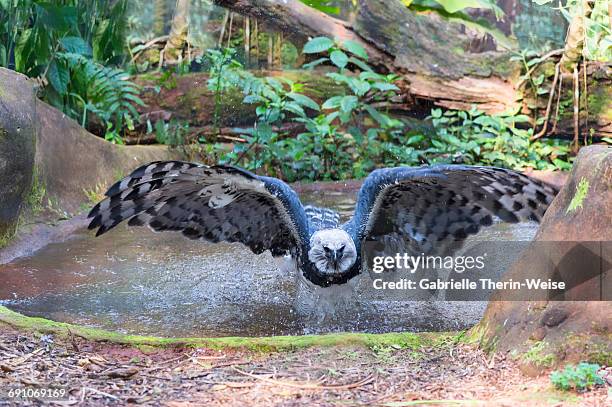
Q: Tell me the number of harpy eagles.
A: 1